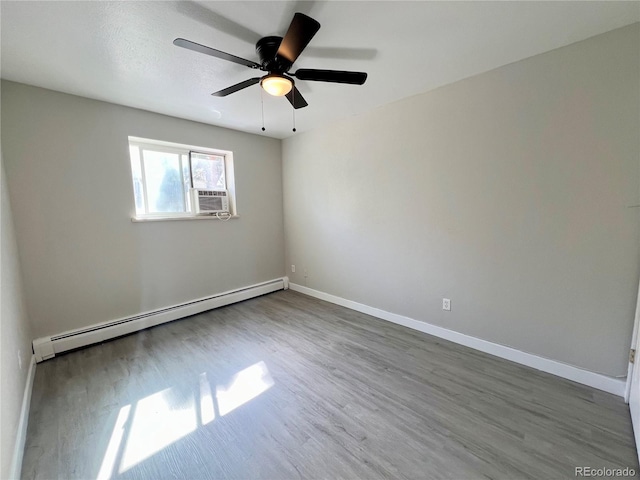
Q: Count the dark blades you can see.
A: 5